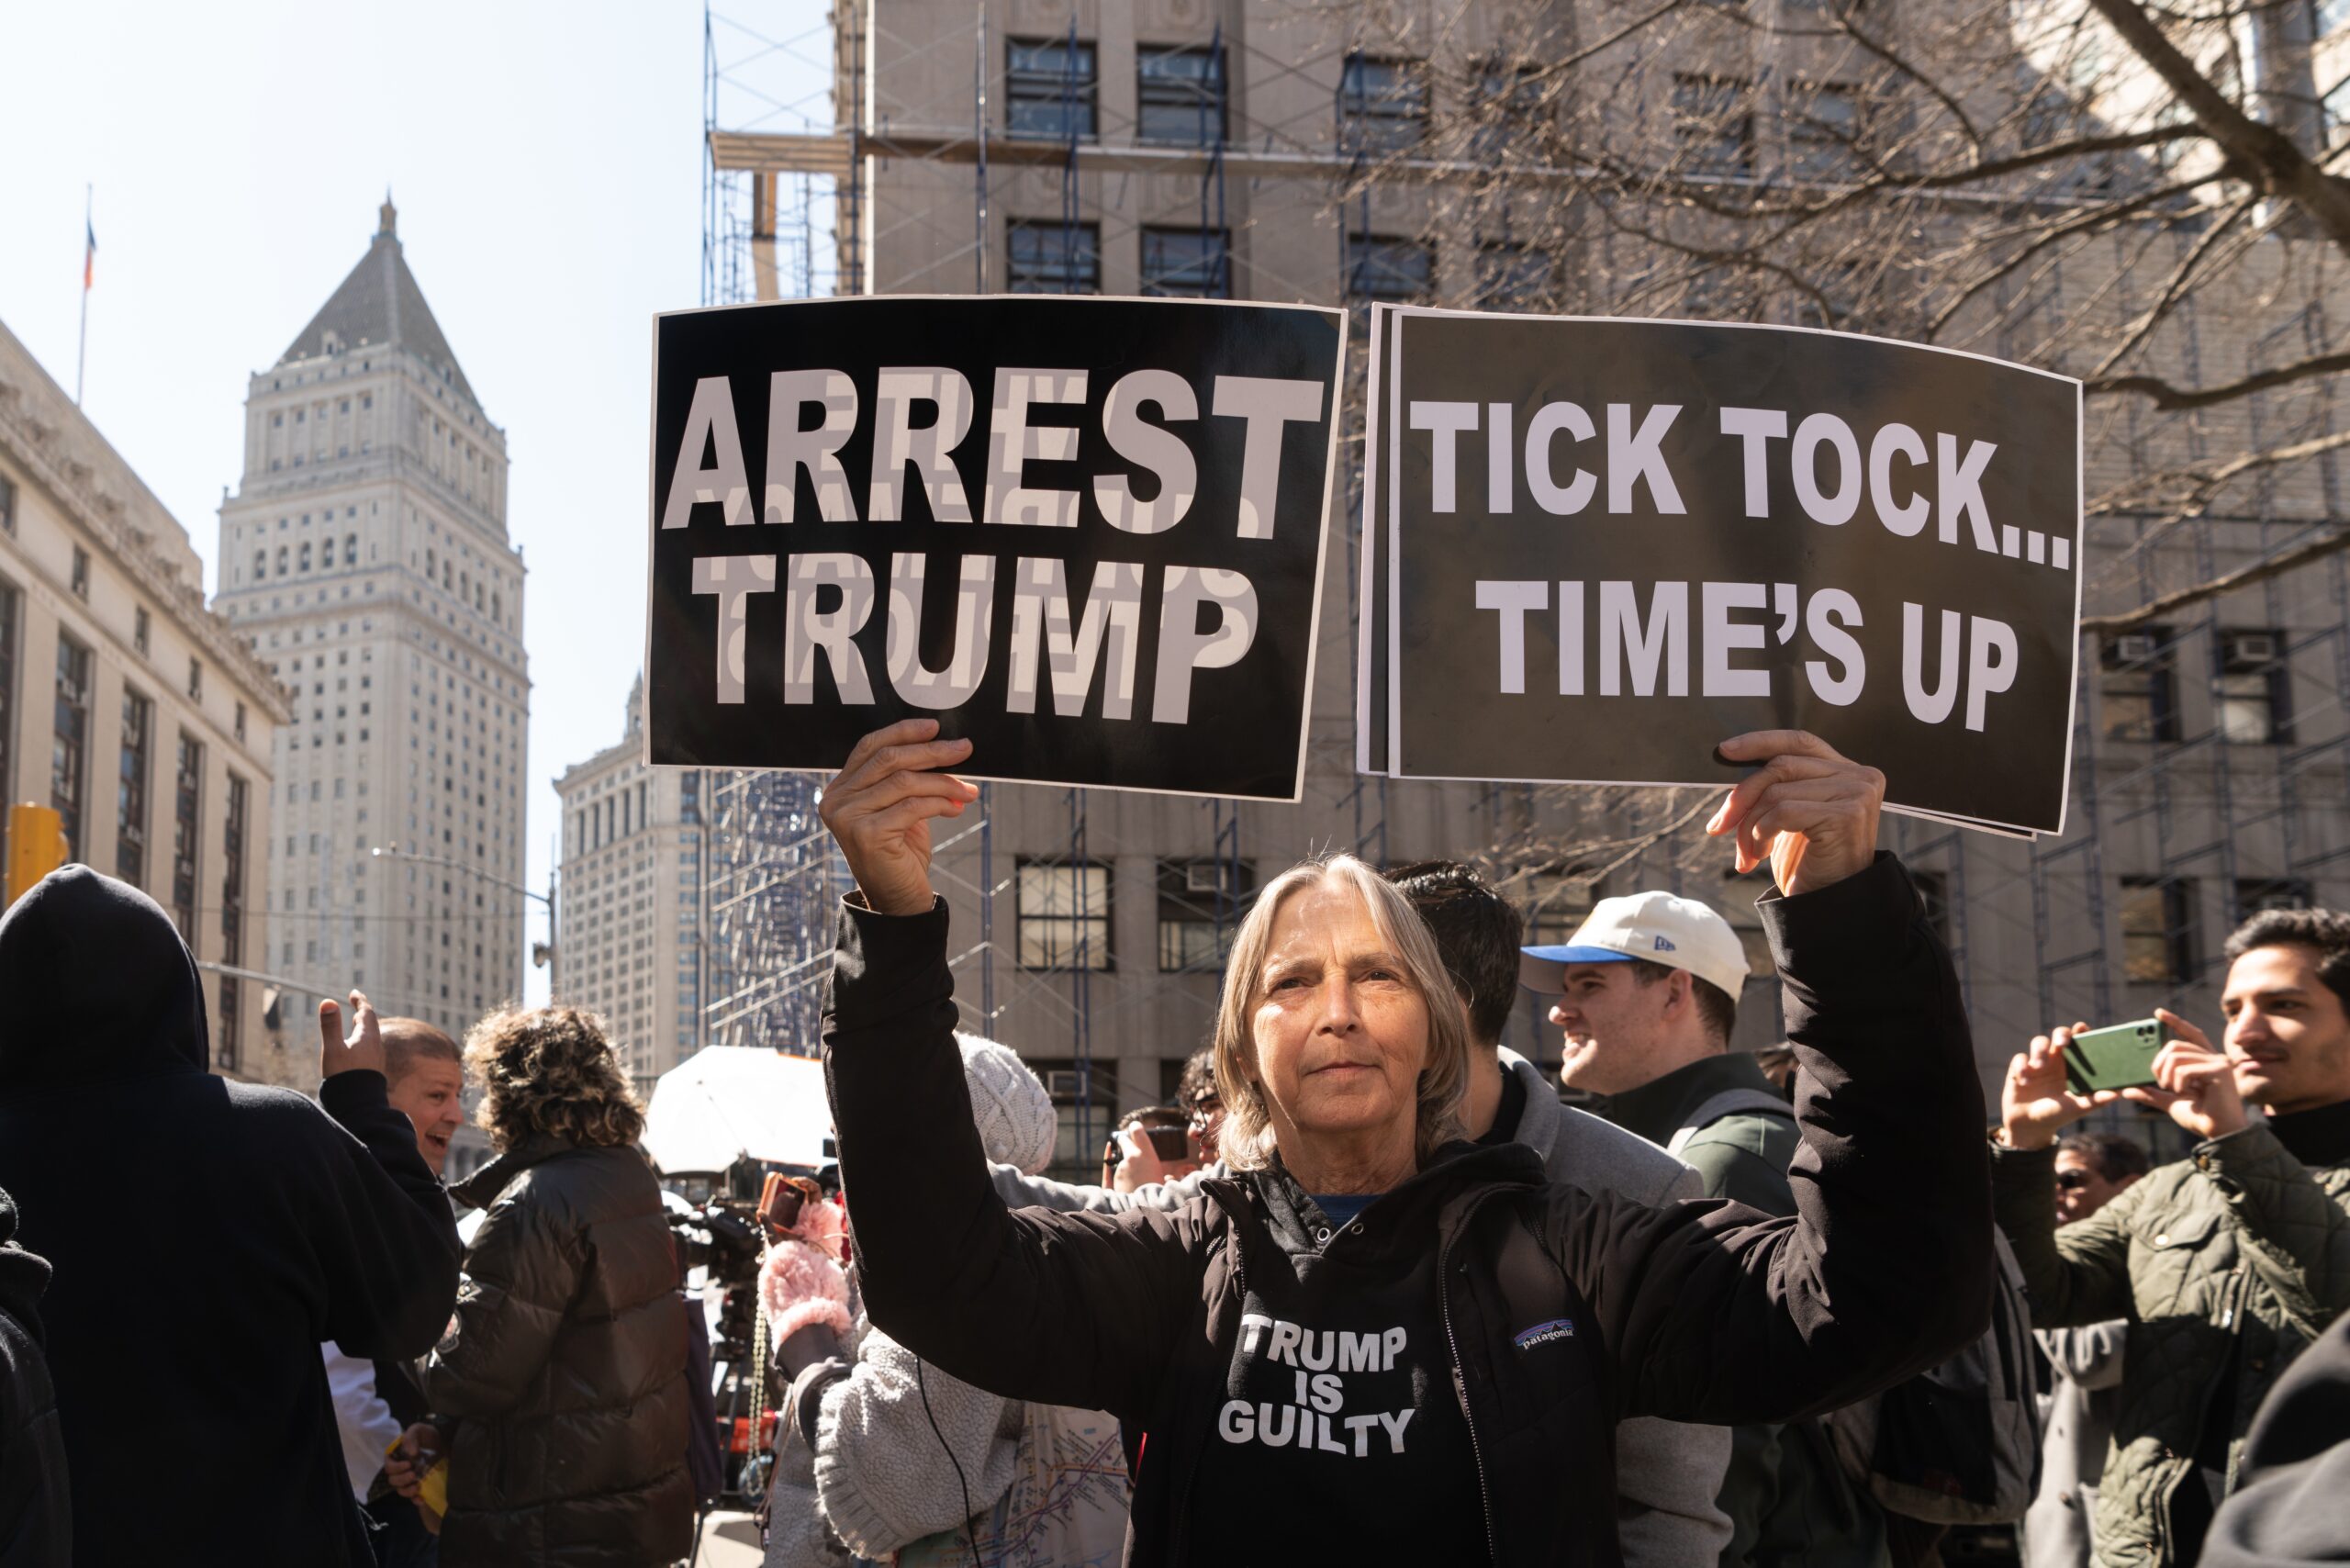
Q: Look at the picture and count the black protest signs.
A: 2